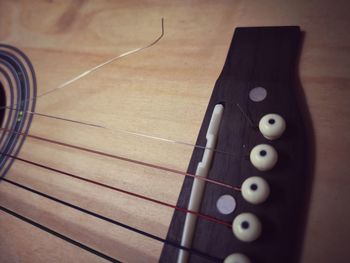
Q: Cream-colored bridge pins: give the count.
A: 5